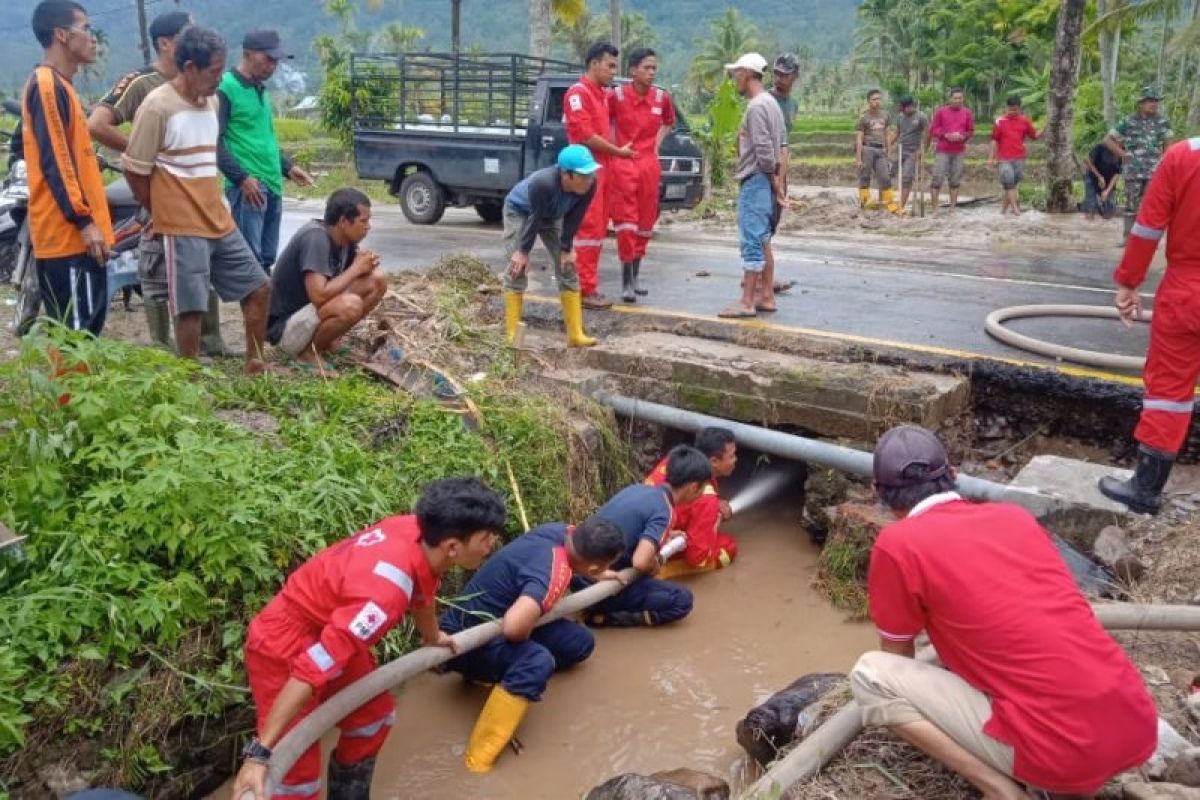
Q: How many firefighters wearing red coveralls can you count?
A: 5